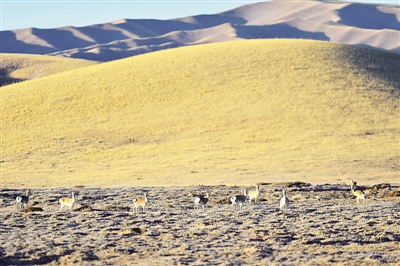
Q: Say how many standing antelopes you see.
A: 8